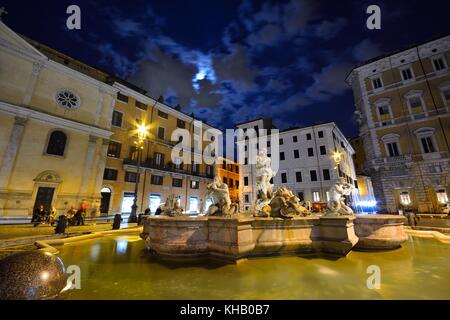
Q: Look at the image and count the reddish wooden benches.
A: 0